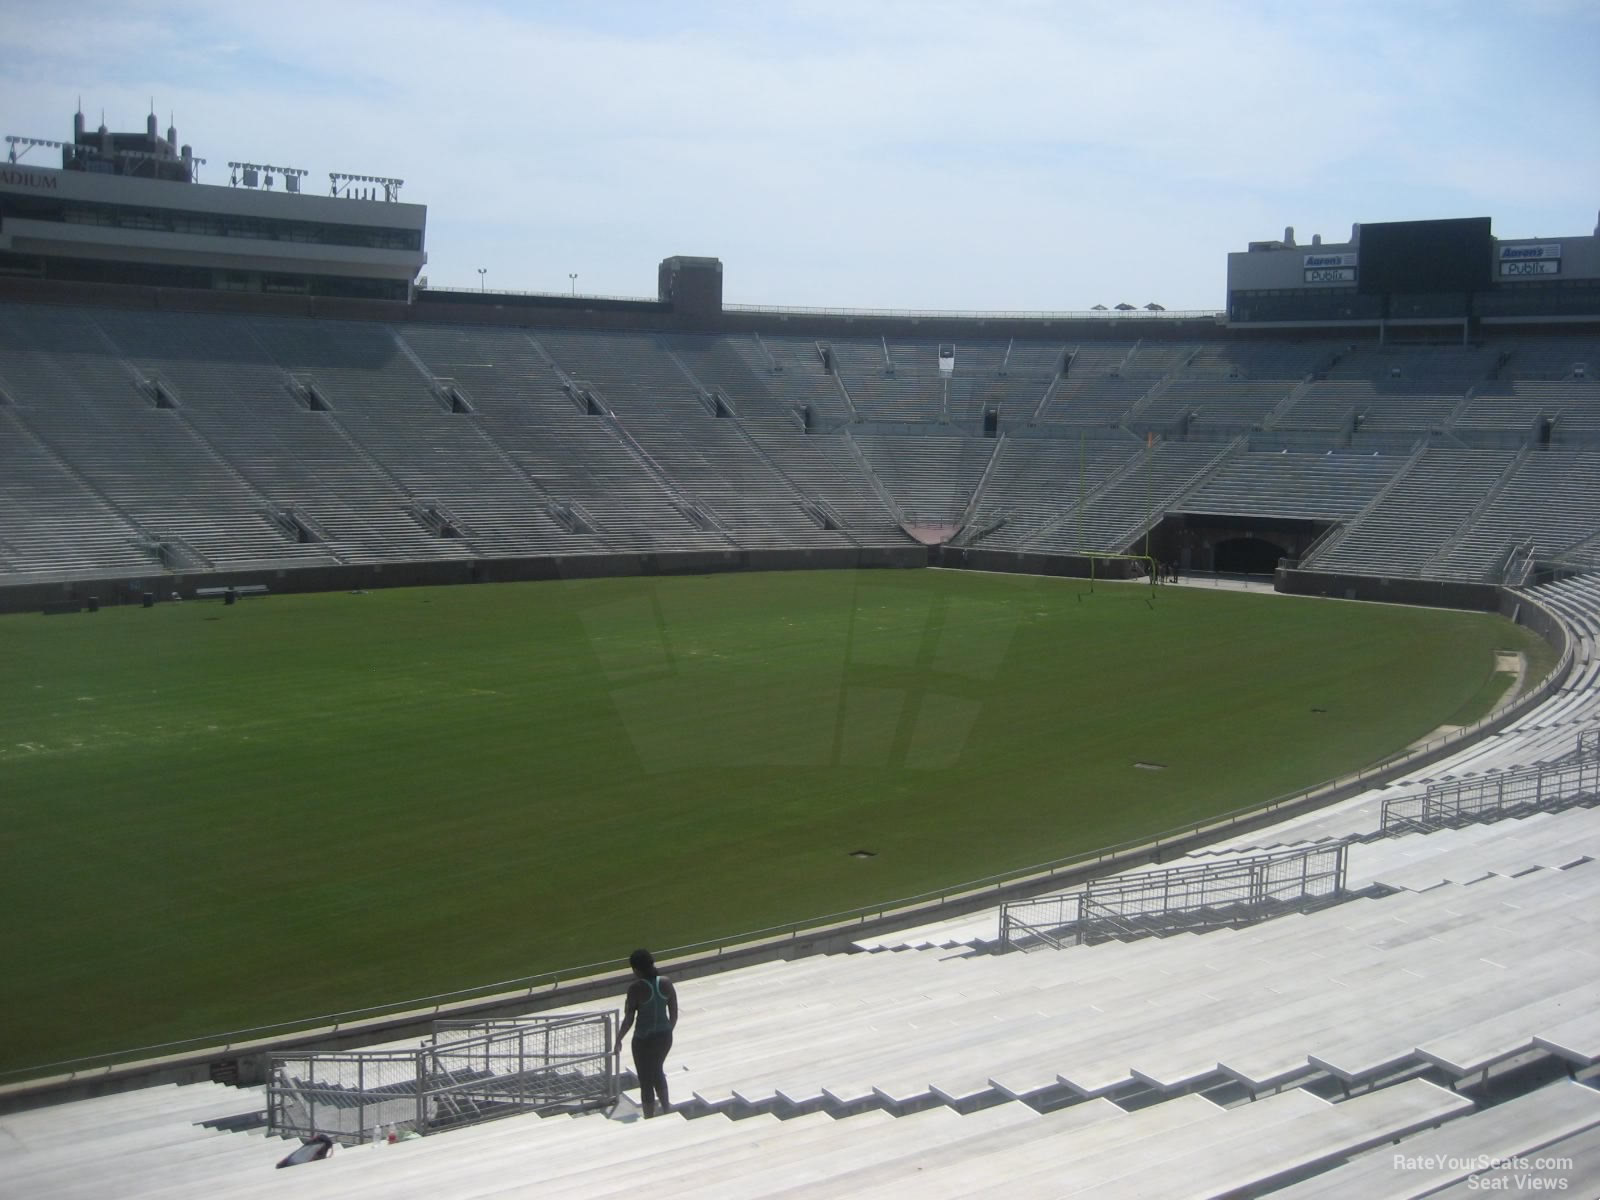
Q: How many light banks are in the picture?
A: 4